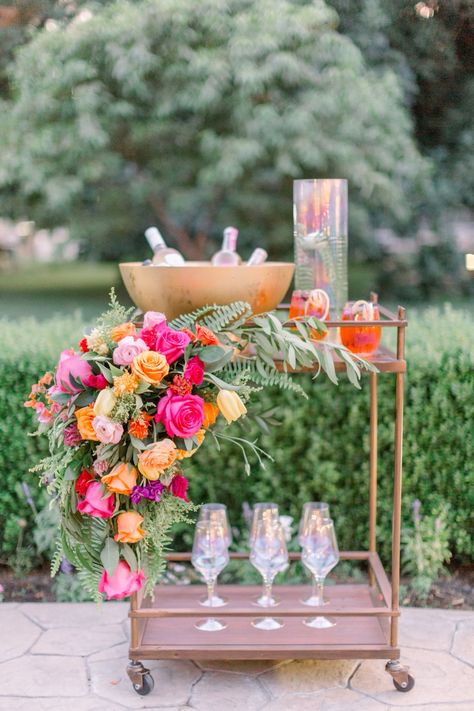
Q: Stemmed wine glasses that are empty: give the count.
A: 6